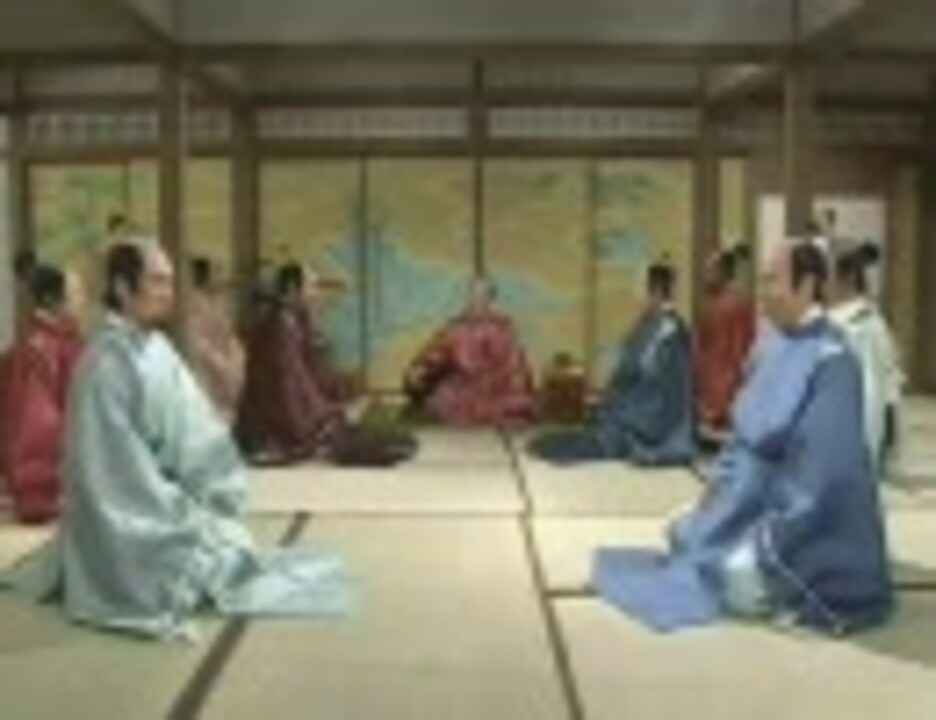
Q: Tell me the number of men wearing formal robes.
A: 9